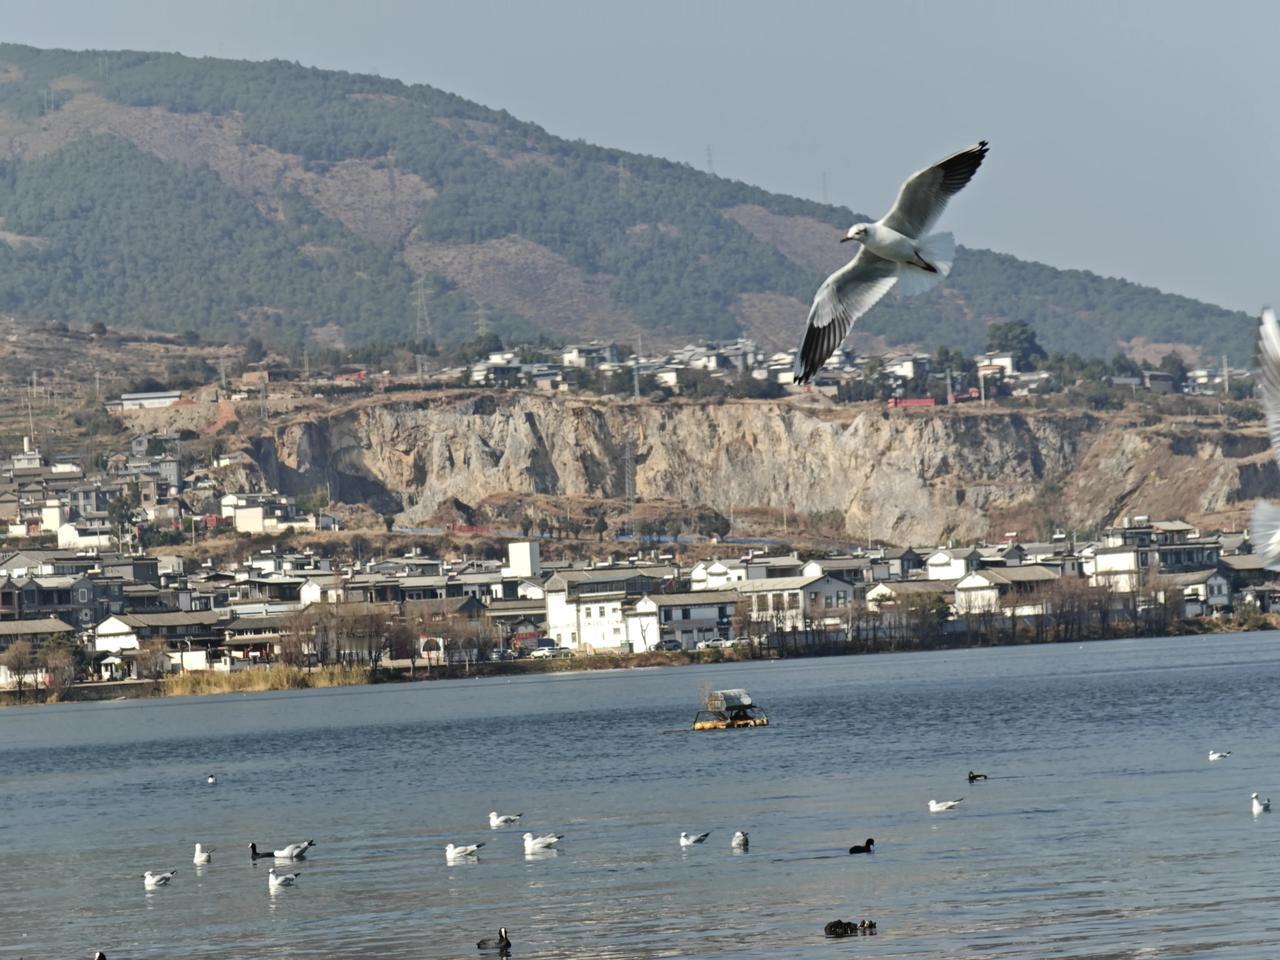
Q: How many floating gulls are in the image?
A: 13